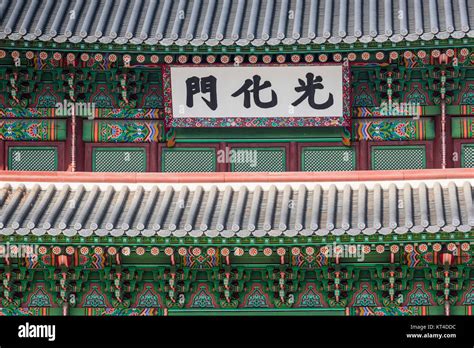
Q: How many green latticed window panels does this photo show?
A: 7